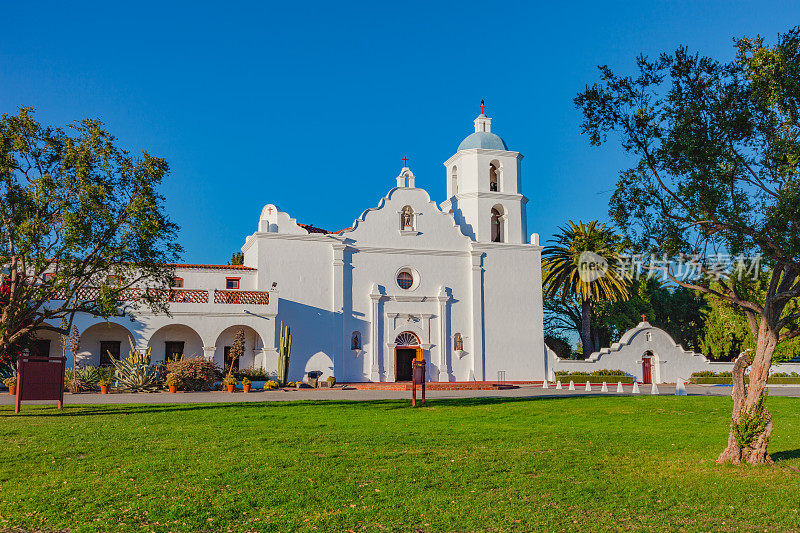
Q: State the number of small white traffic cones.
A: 9